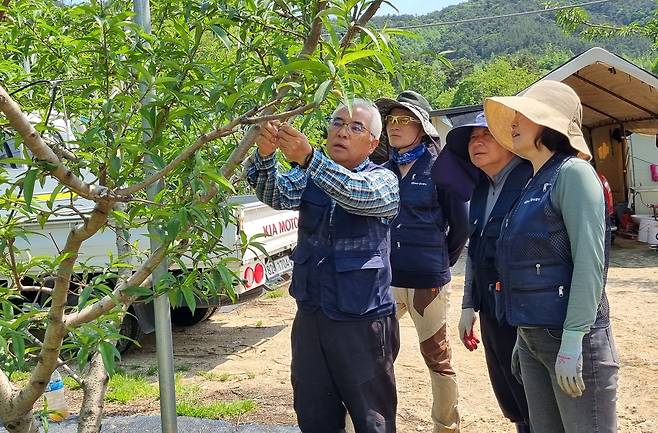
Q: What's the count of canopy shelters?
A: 1